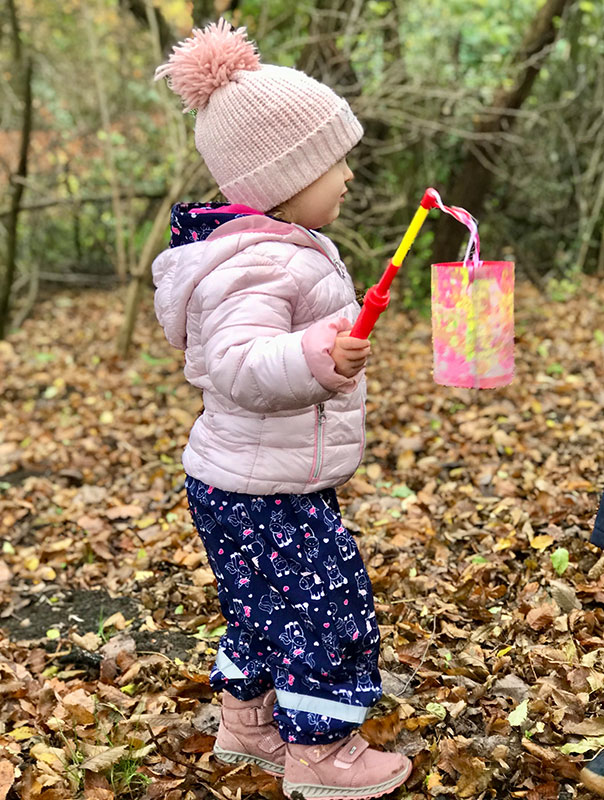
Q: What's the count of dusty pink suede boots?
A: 2